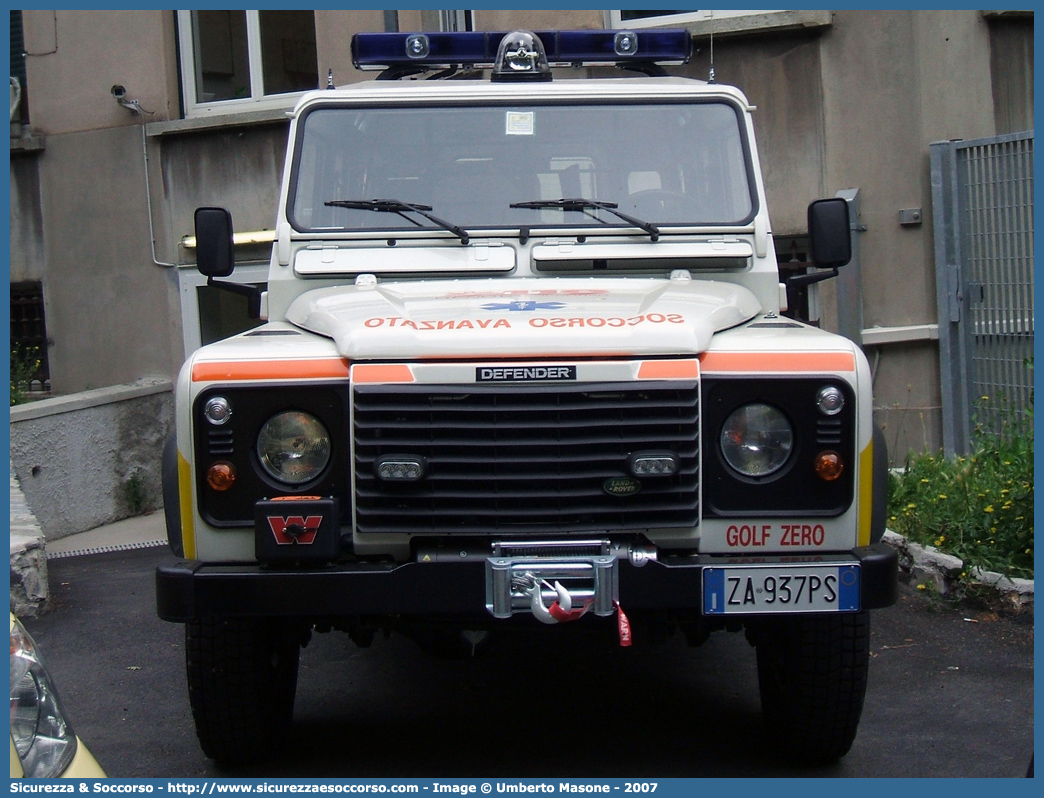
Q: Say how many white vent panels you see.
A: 2